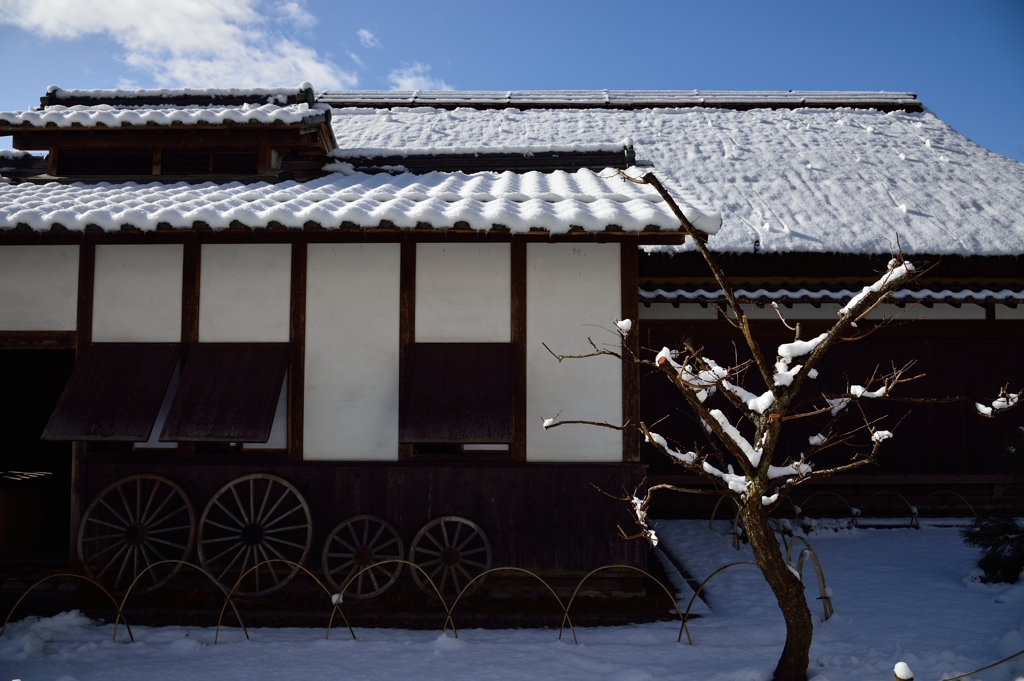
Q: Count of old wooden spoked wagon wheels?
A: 4